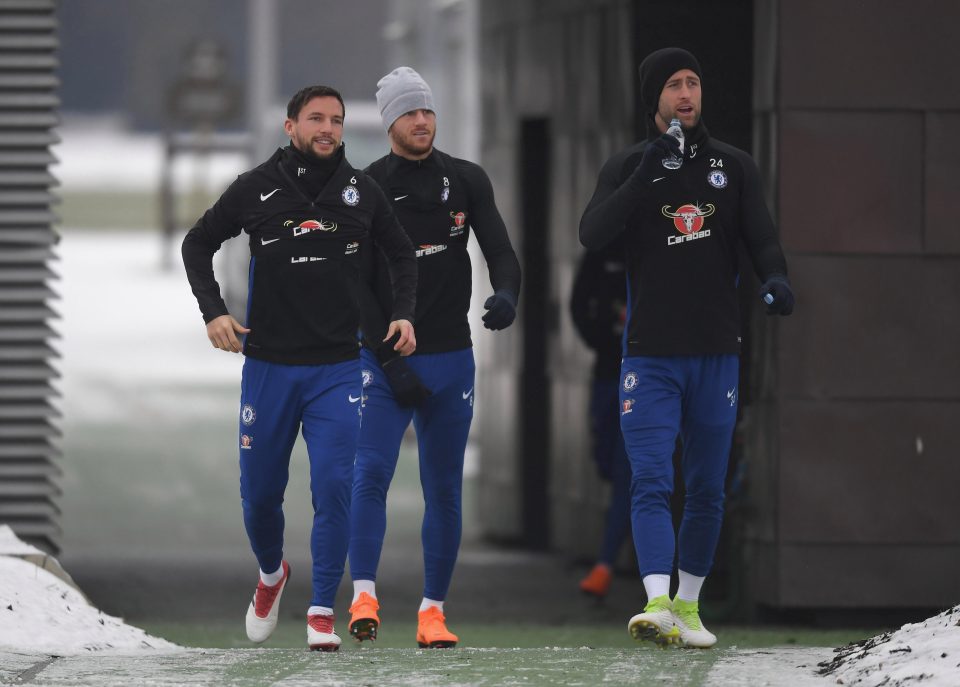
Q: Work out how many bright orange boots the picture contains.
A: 3